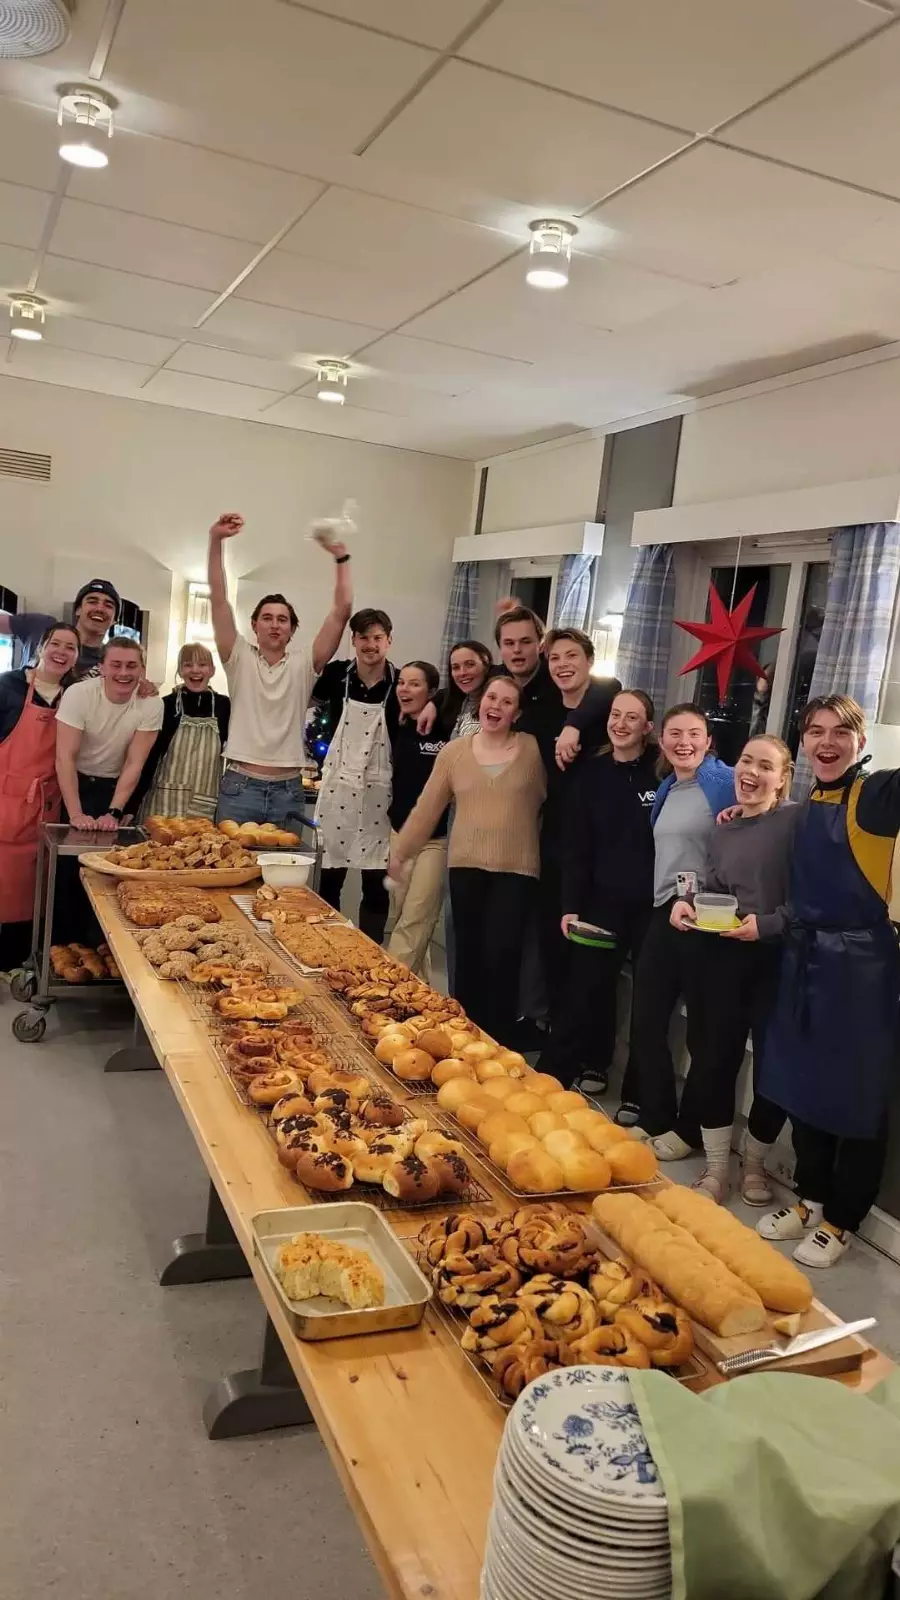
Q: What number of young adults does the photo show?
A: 15